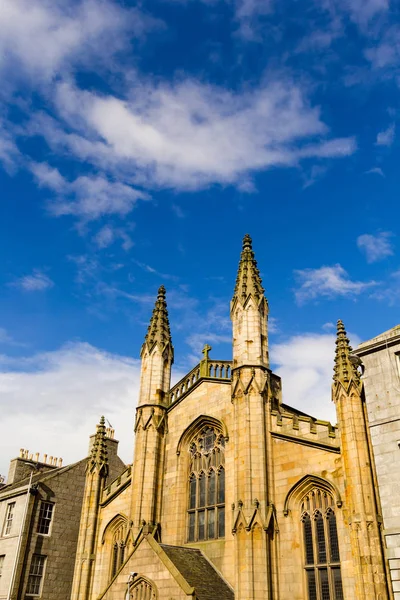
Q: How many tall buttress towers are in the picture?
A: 4